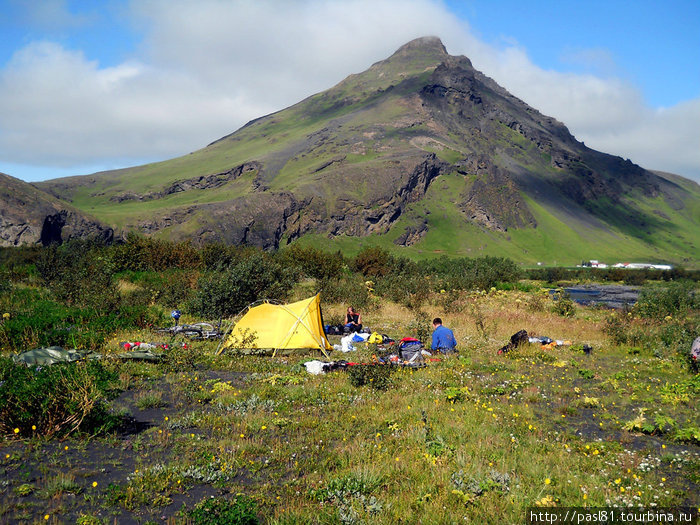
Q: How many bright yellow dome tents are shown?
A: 1